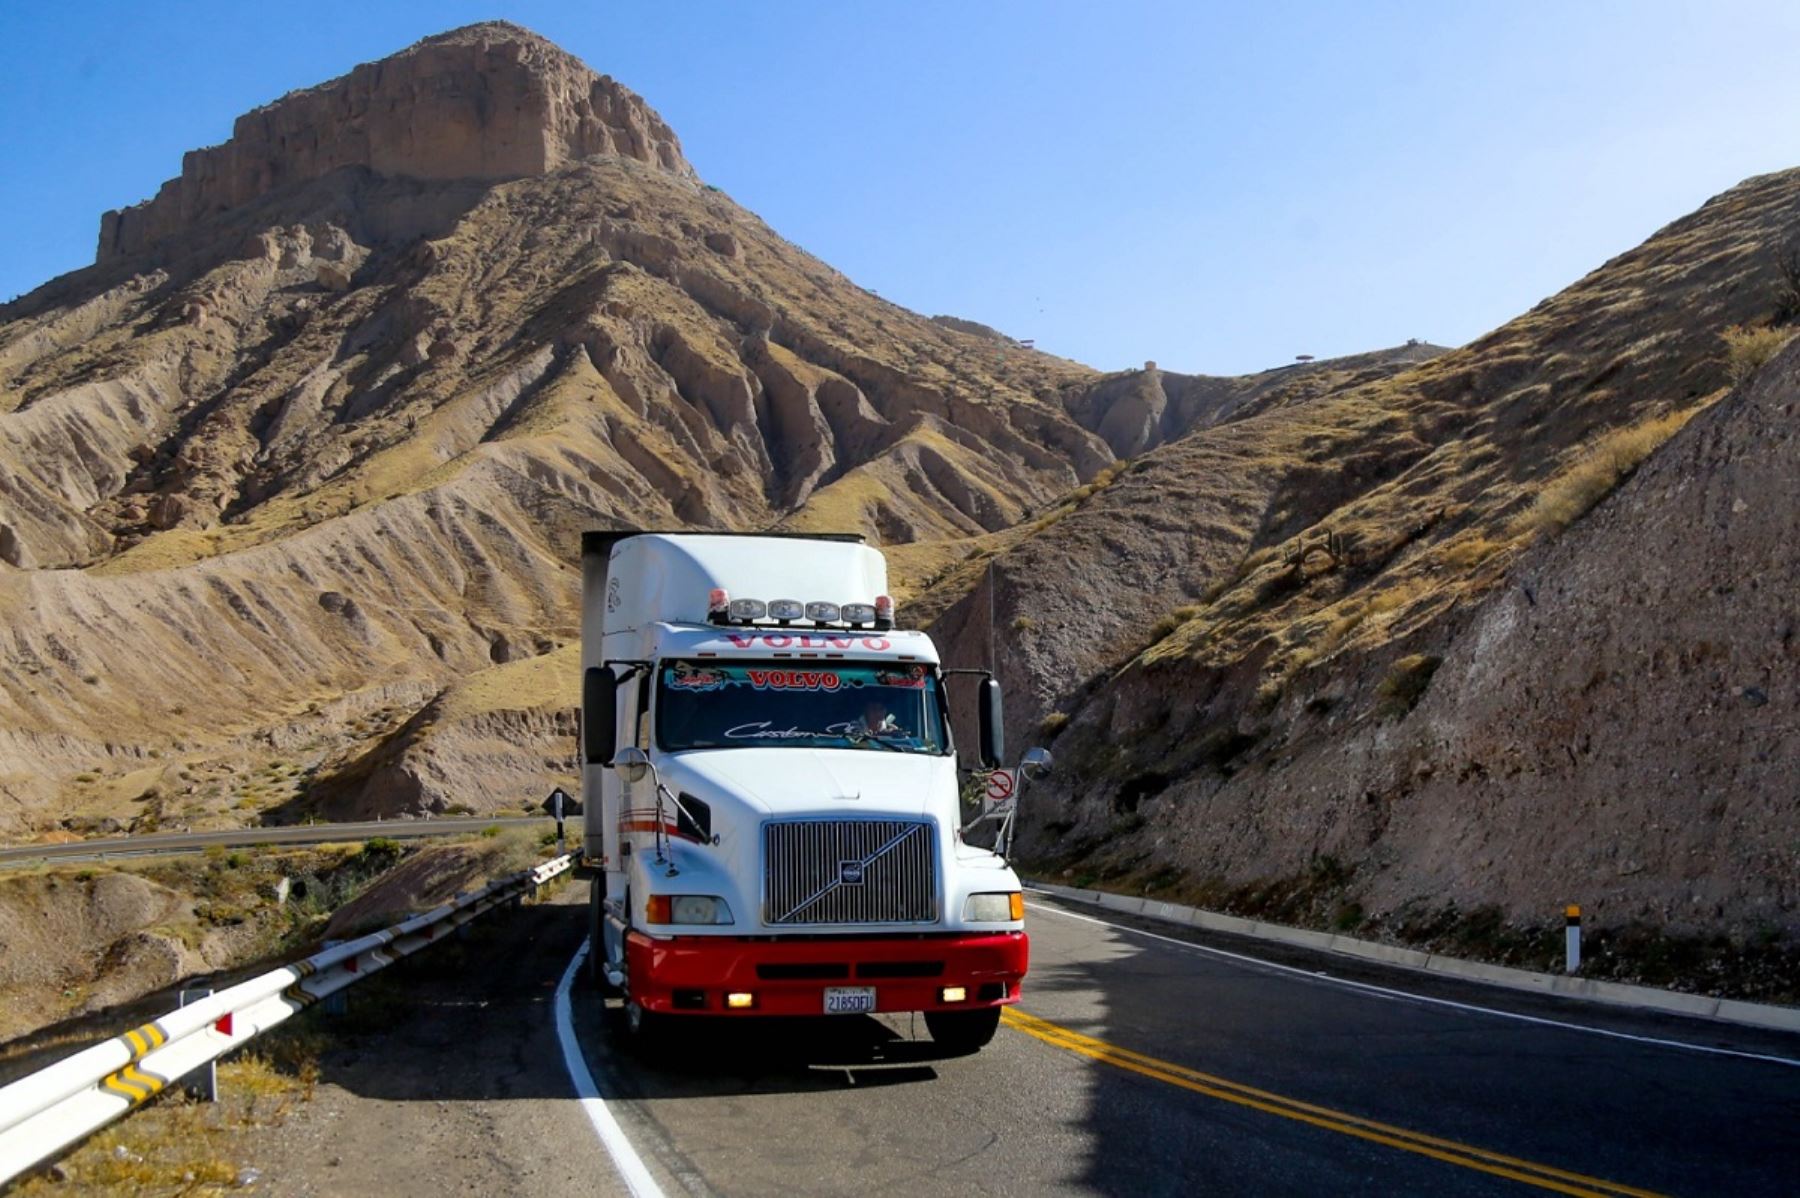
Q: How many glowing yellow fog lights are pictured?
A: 2